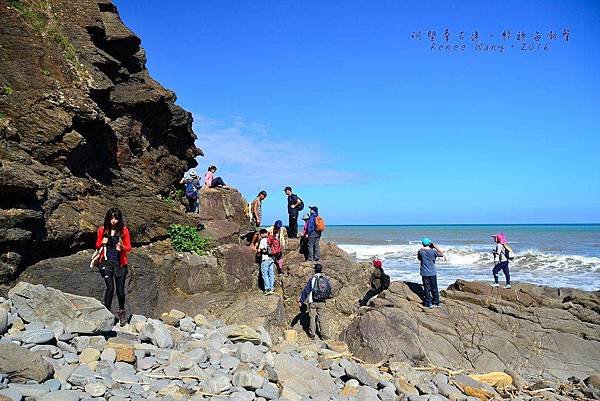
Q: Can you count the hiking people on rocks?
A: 13